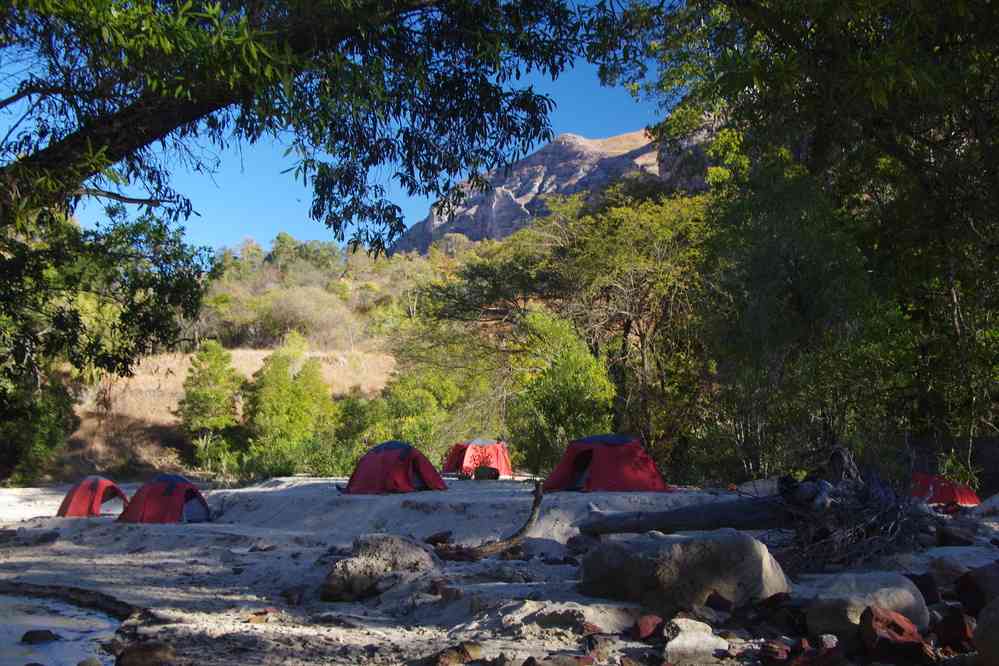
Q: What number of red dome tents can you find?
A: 6